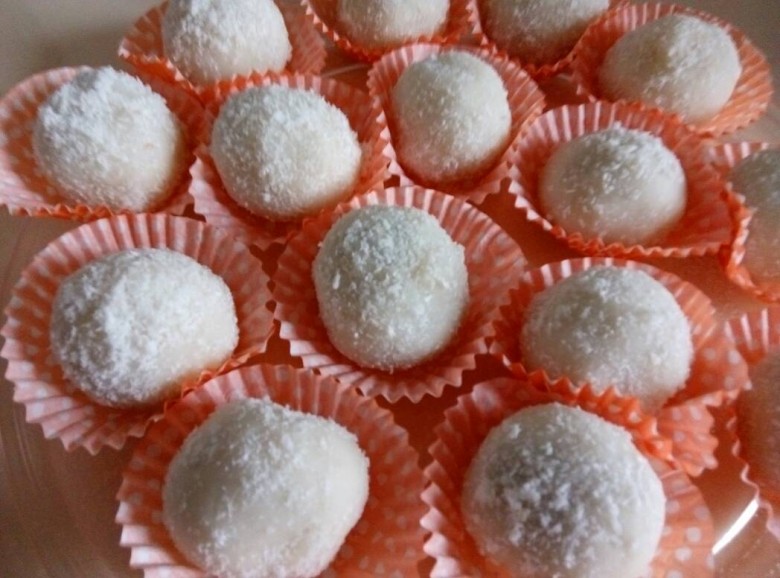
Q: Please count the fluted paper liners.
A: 15